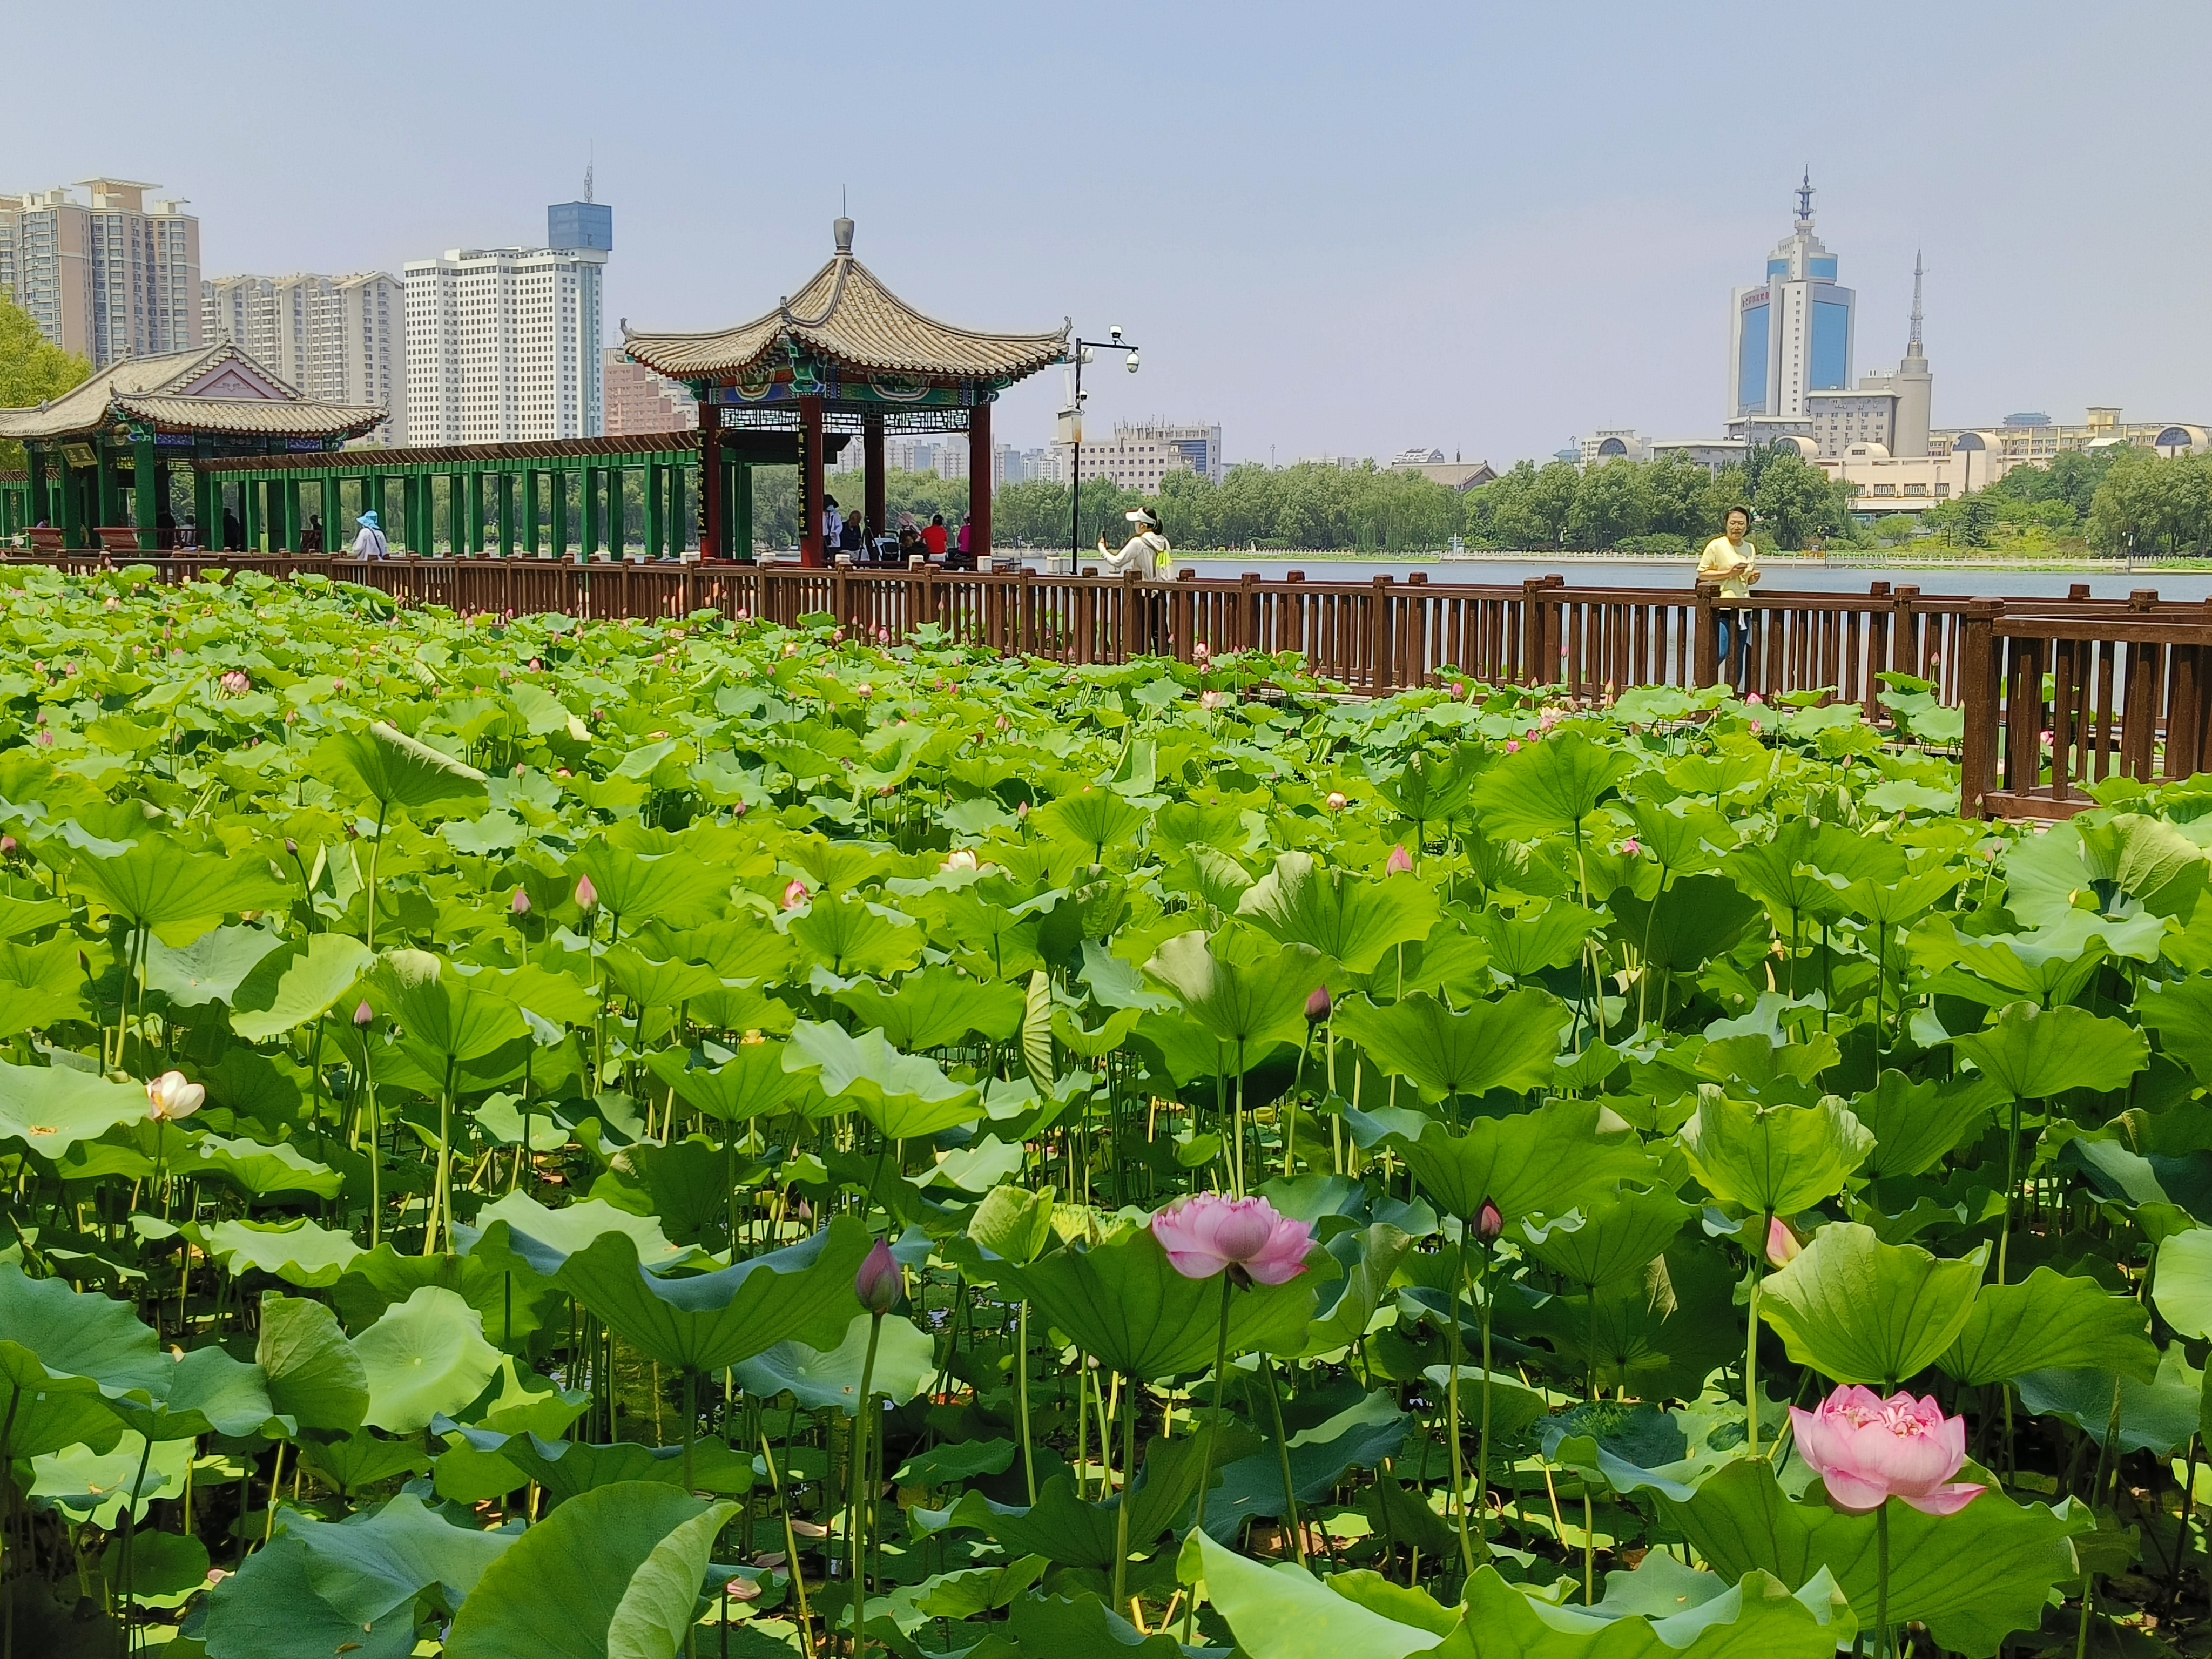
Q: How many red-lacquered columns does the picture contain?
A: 4